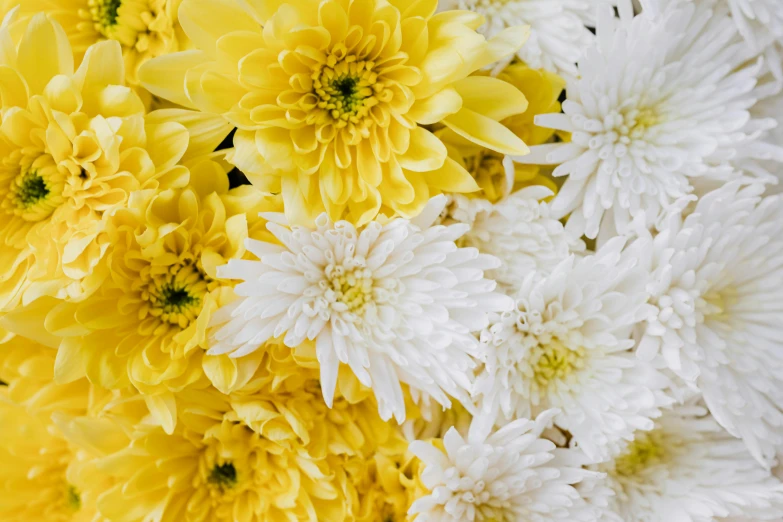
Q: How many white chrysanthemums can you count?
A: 9